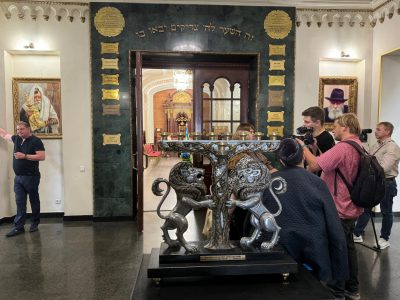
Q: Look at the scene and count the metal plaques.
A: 15